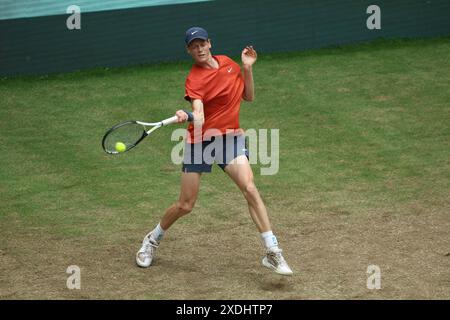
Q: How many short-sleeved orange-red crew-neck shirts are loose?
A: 1